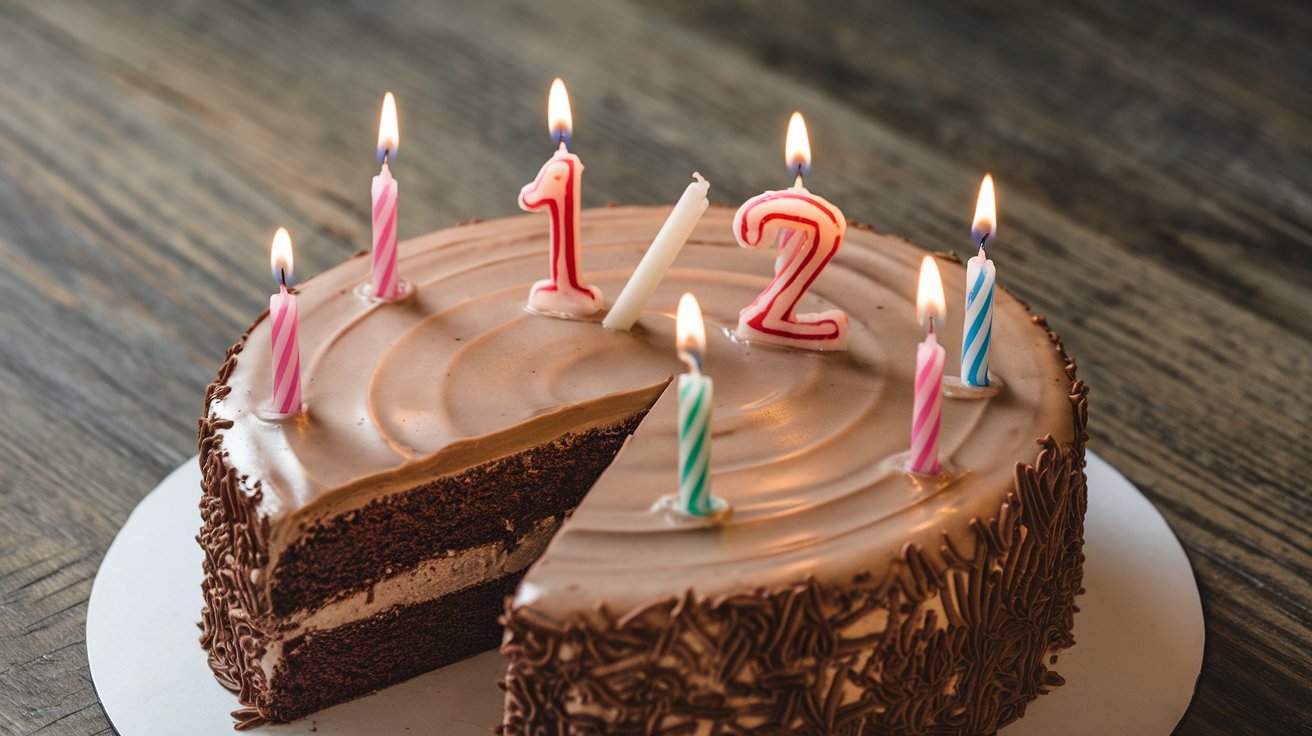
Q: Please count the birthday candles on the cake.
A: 8